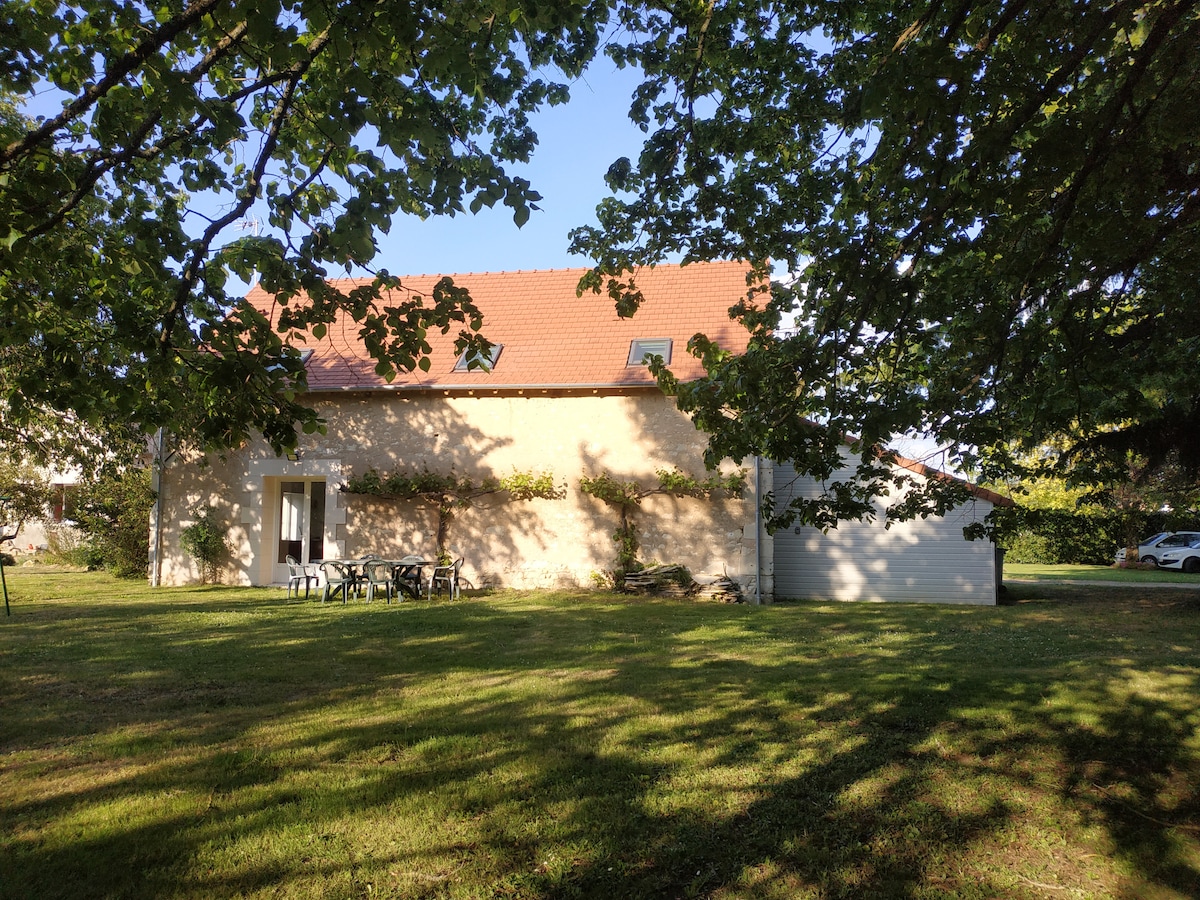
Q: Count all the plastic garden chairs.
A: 6